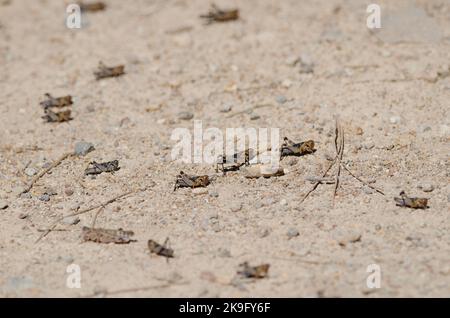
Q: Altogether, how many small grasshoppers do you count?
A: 13